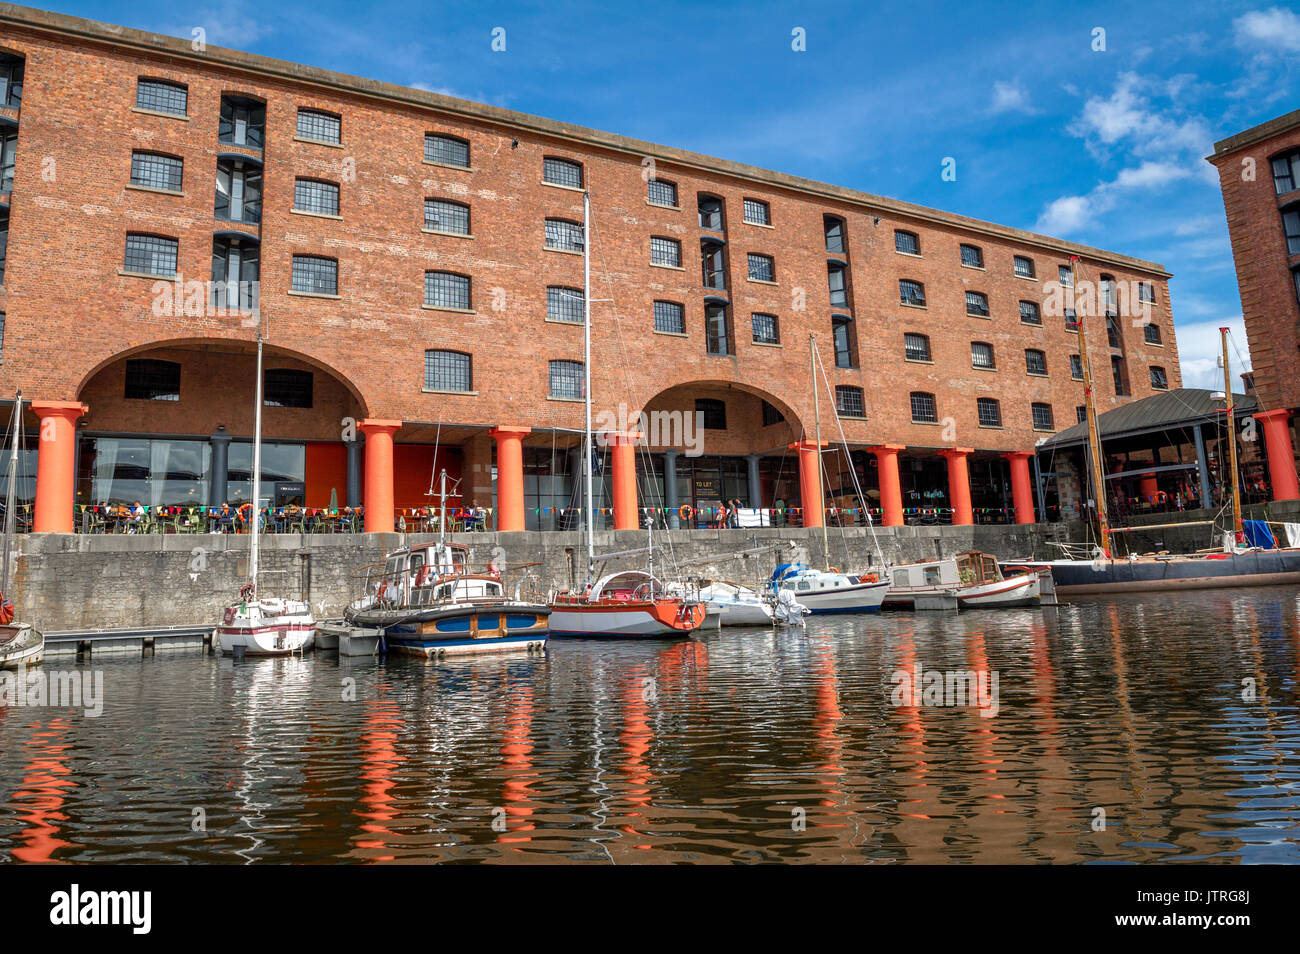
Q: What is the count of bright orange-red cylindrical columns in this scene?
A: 9